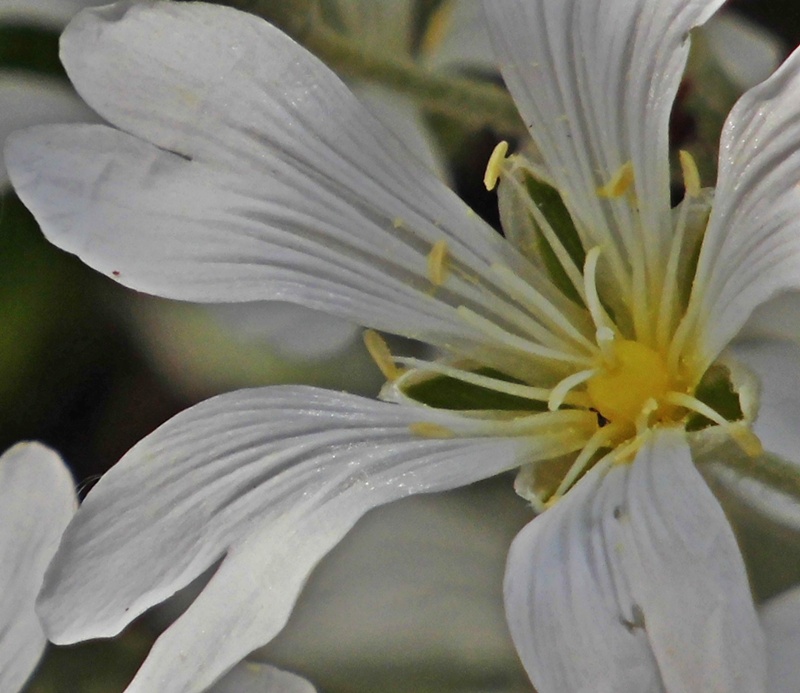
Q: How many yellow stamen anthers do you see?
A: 7